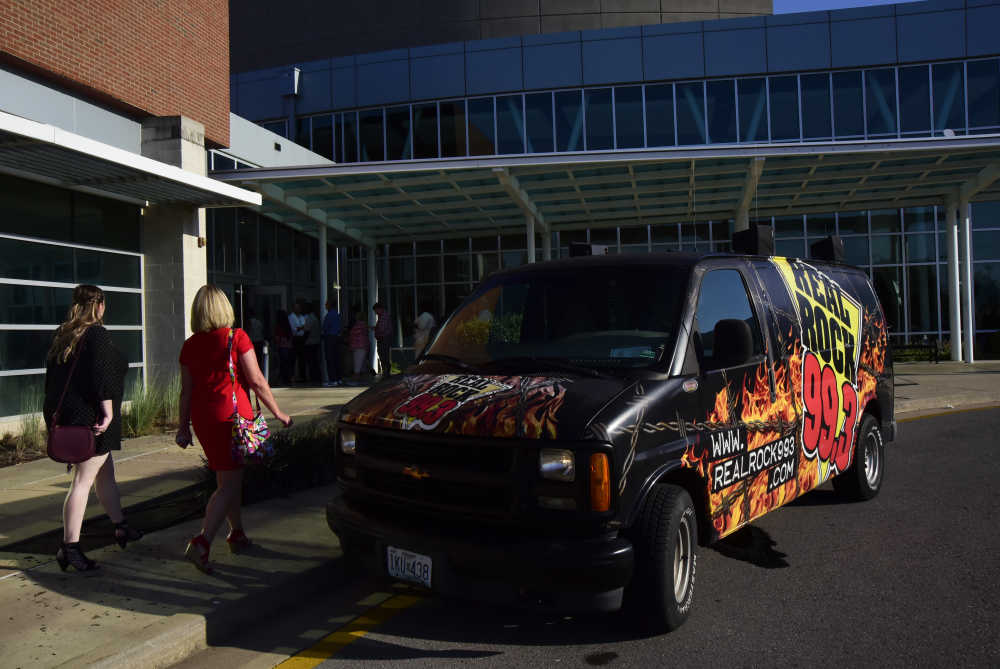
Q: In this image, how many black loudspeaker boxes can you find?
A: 3